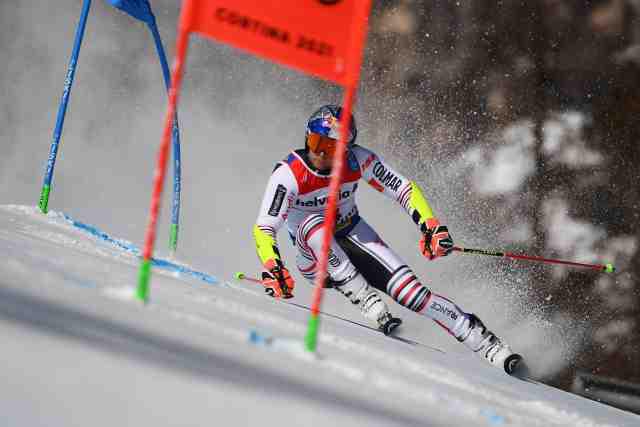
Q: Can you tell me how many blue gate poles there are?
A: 2